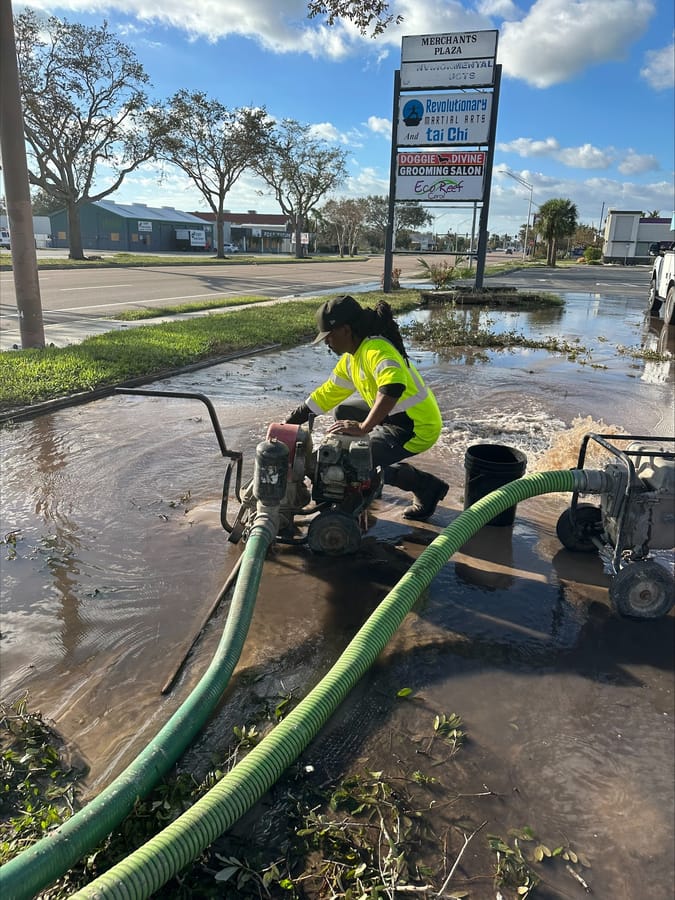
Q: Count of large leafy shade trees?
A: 3